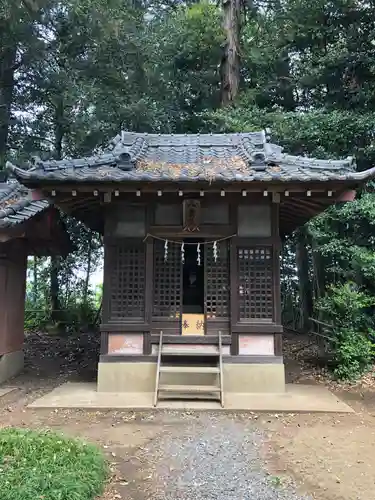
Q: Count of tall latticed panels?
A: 4